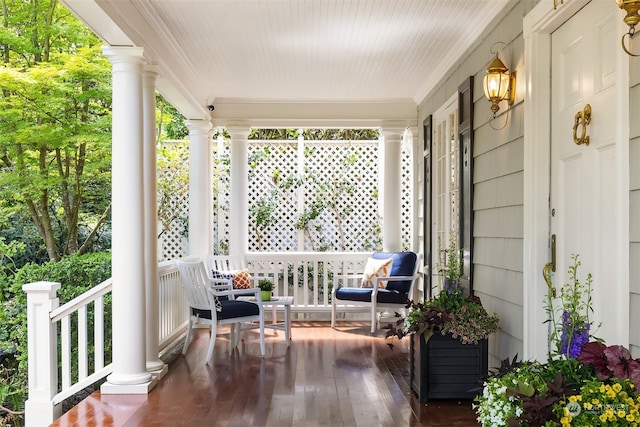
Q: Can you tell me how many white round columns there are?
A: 5